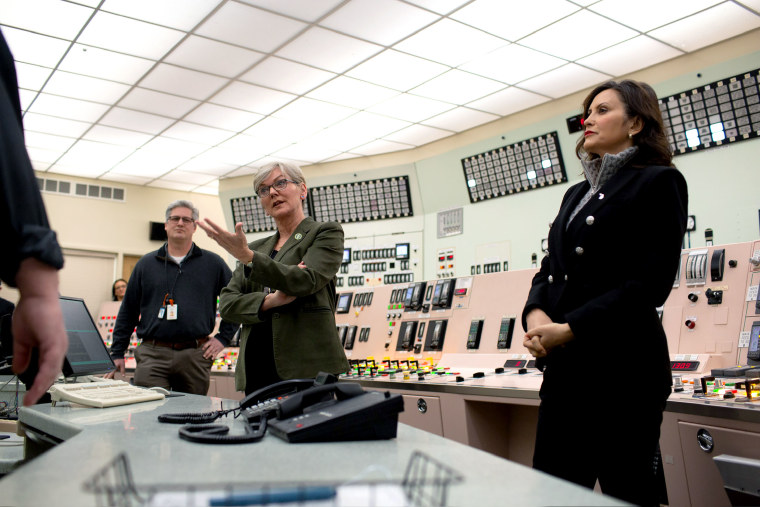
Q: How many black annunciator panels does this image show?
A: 4